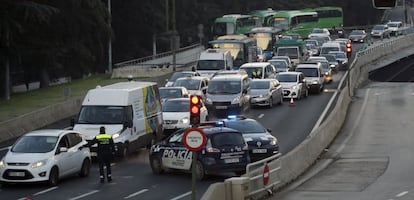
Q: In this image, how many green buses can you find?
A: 4